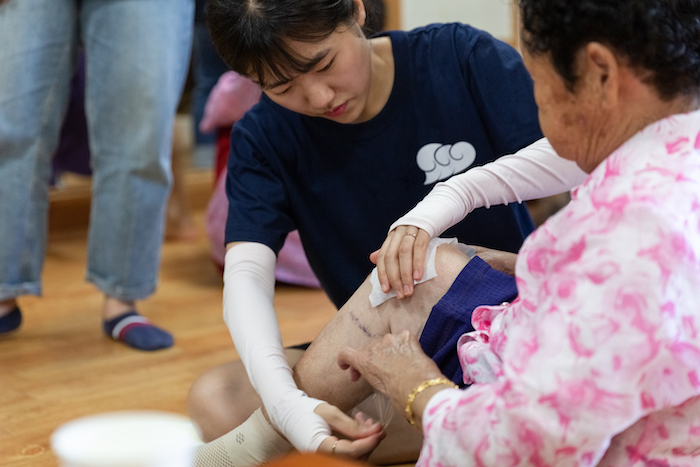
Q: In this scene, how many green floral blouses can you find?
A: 0